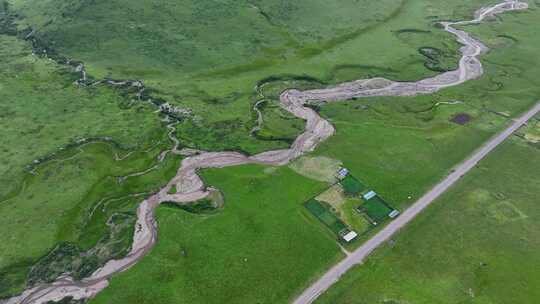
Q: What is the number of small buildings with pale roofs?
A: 4